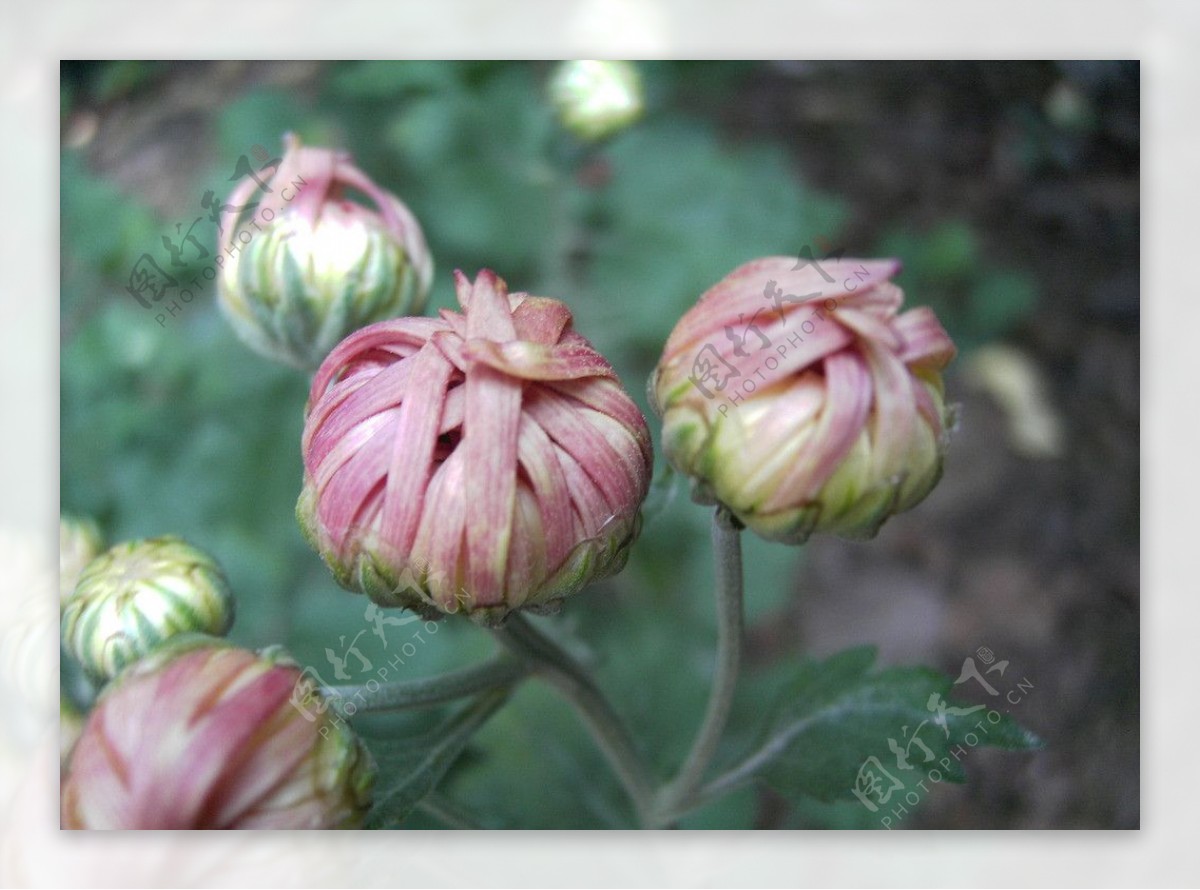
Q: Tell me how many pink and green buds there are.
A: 4